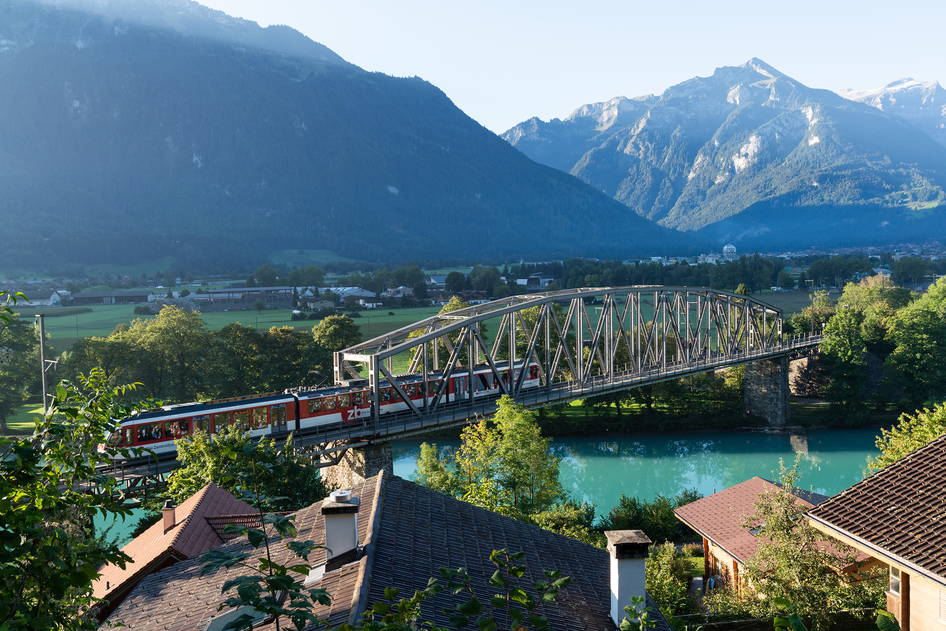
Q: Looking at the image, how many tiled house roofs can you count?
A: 4